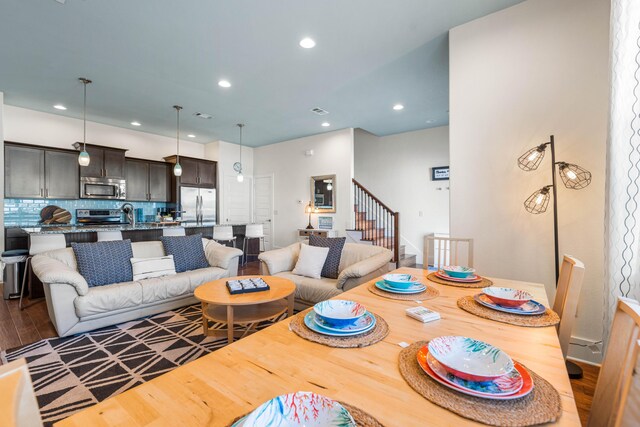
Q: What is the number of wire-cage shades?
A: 3